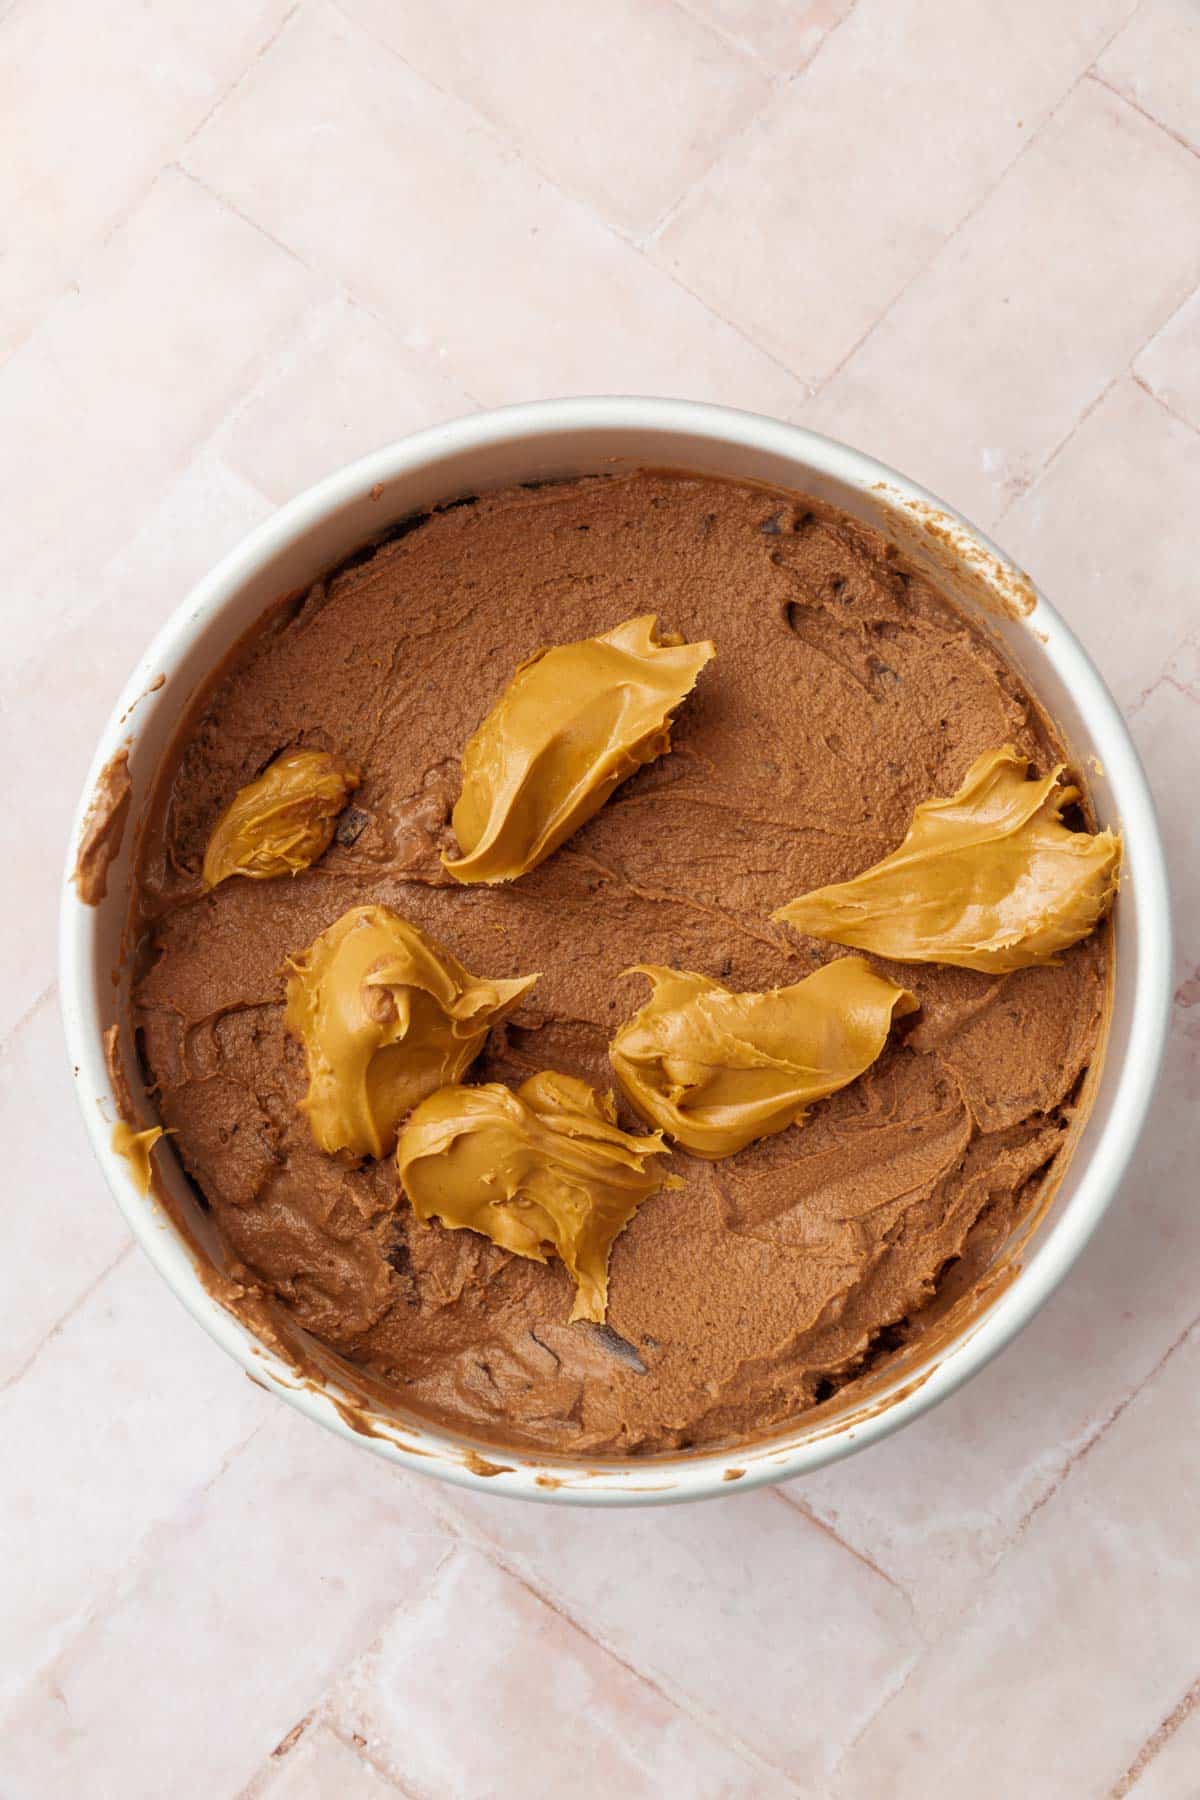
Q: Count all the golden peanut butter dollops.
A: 6